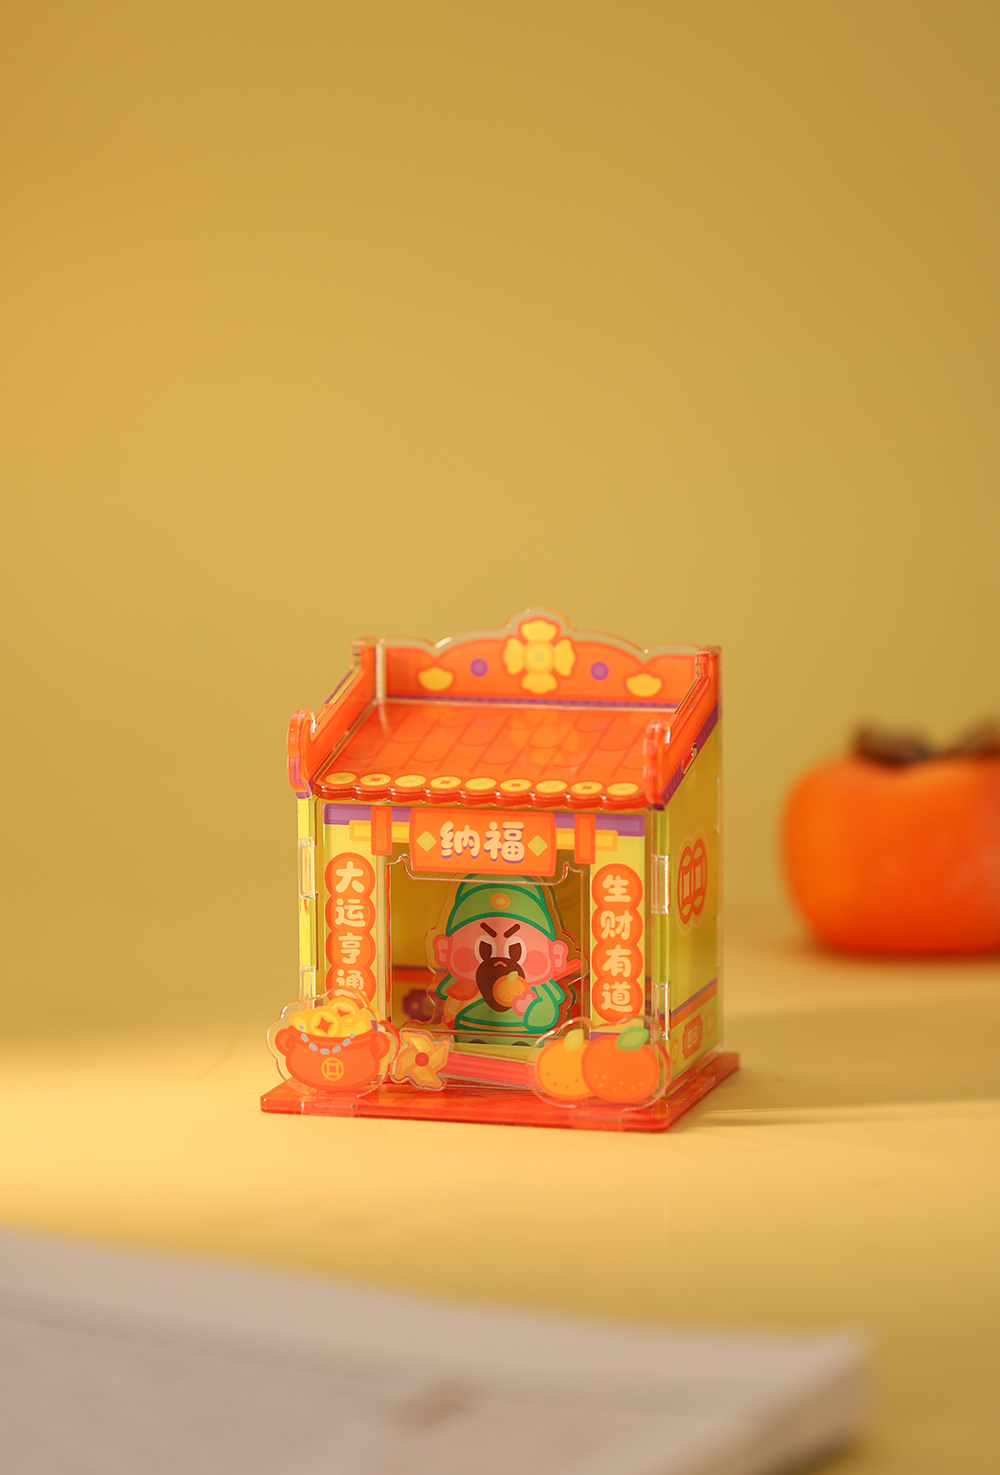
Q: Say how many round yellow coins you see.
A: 11